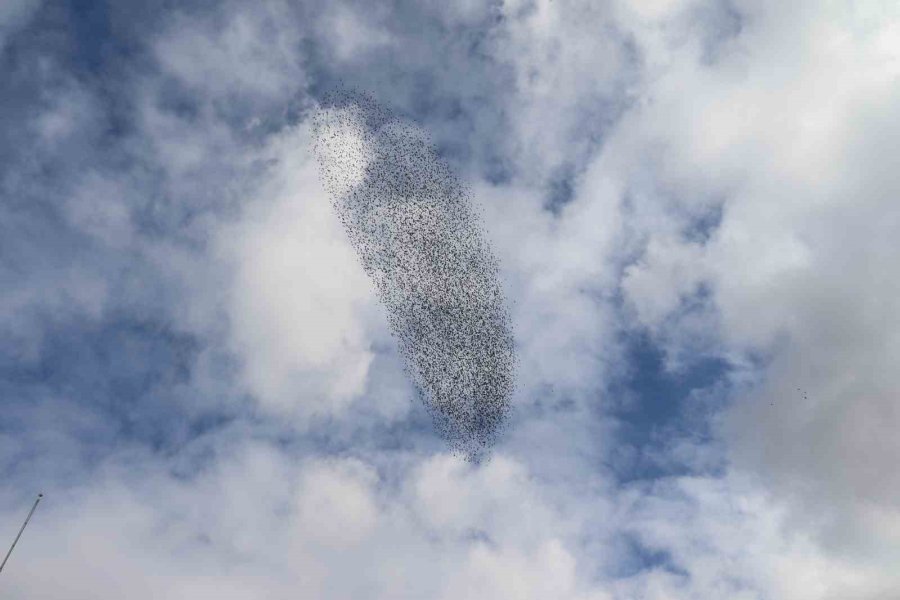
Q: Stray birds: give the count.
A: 4